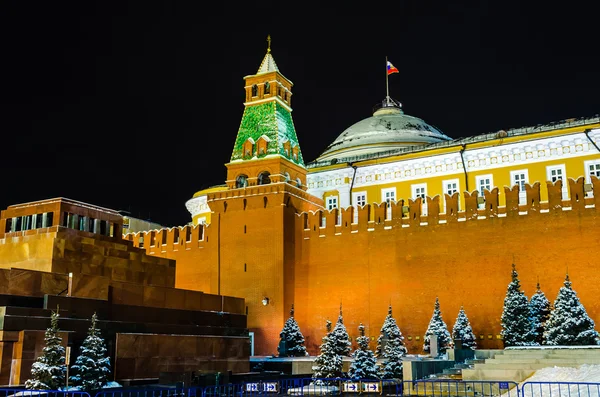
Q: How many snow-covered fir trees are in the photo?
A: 12